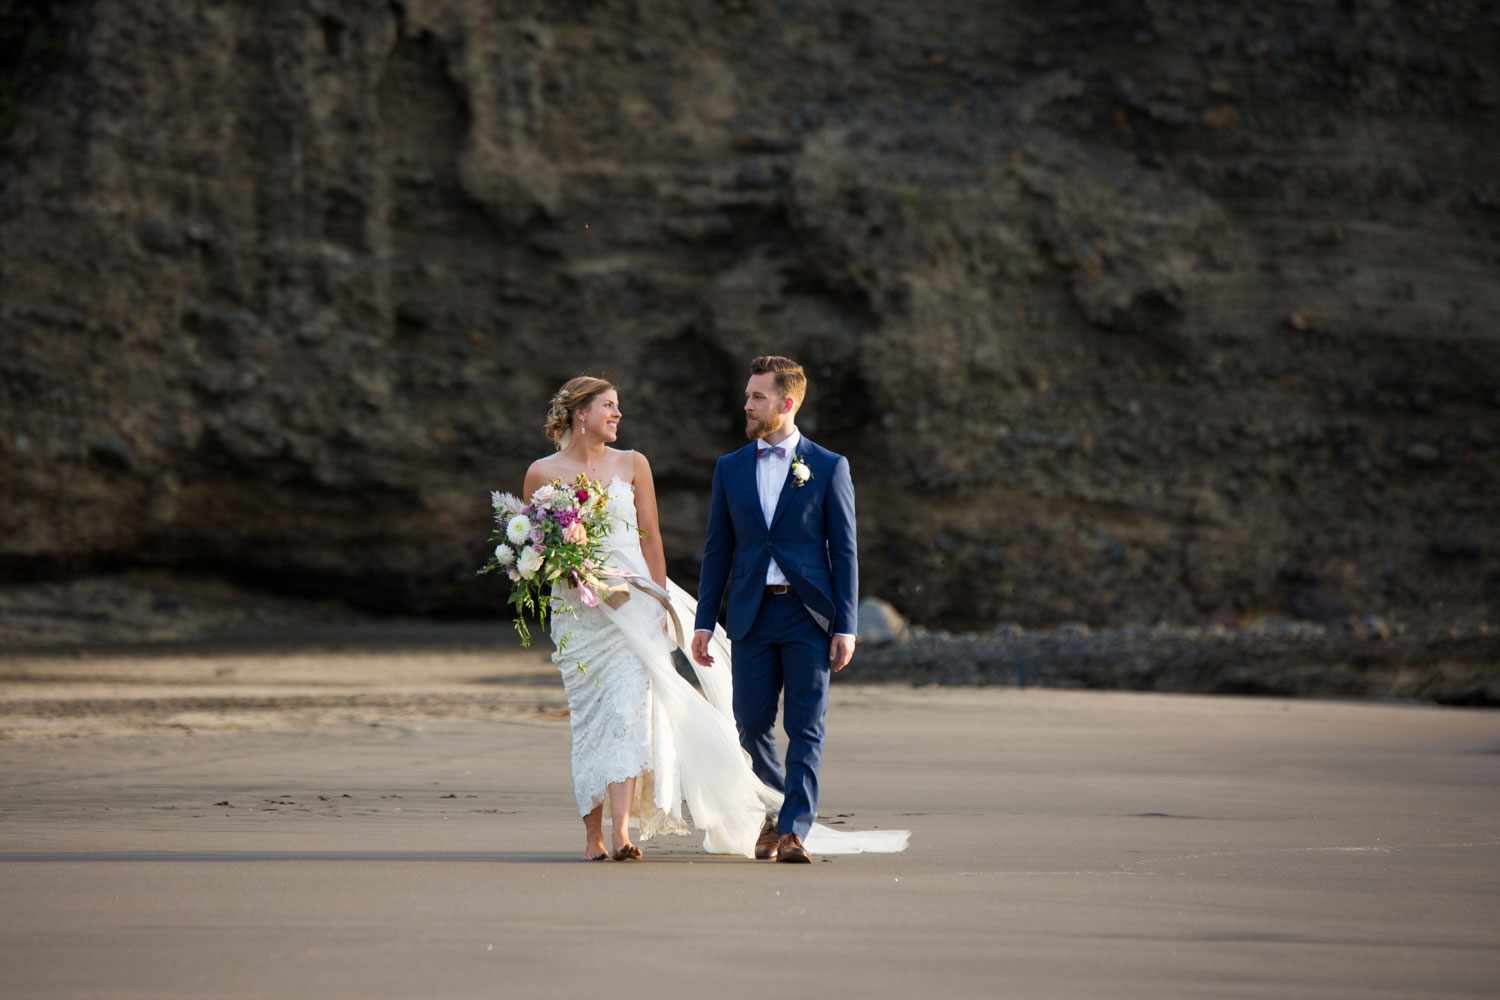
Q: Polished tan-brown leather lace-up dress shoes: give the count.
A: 2